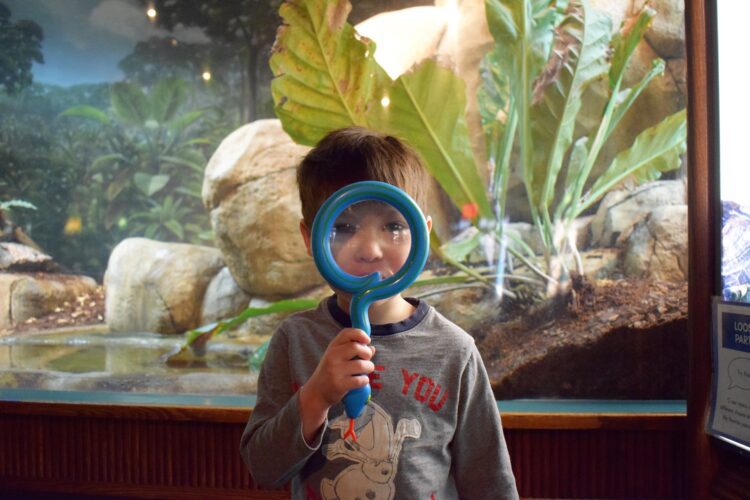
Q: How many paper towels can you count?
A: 0